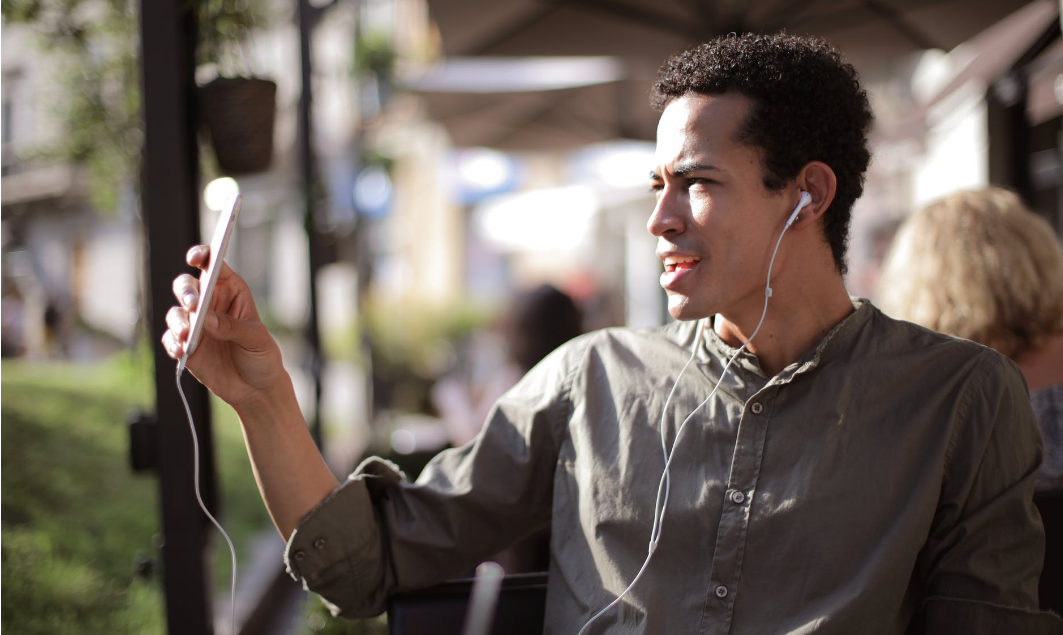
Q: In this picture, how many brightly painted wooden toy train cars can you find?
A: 0